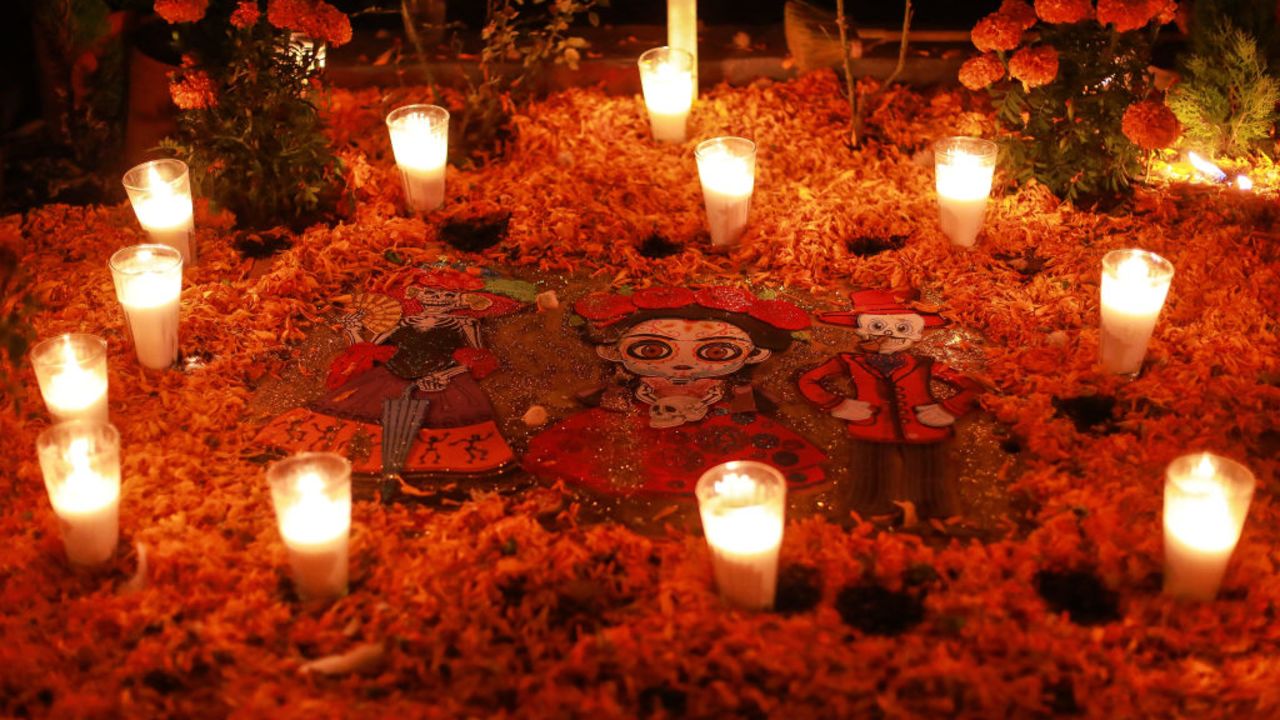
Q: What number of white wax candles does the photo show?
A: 12